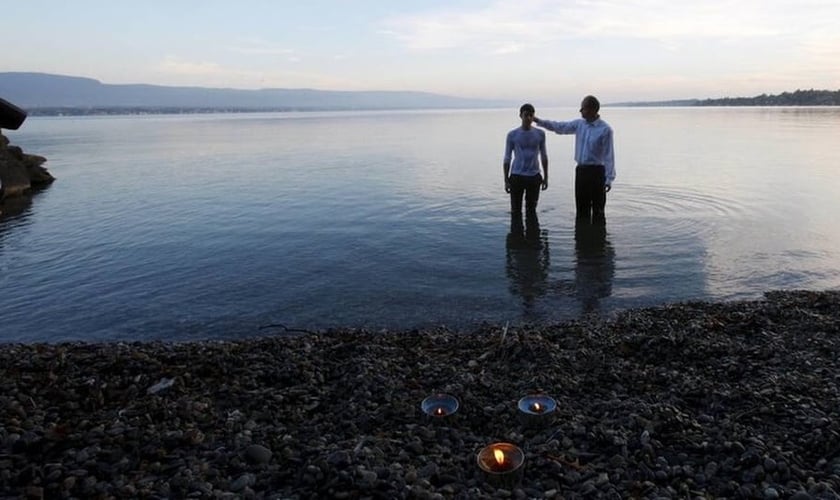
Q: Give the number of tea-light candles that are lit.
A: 3